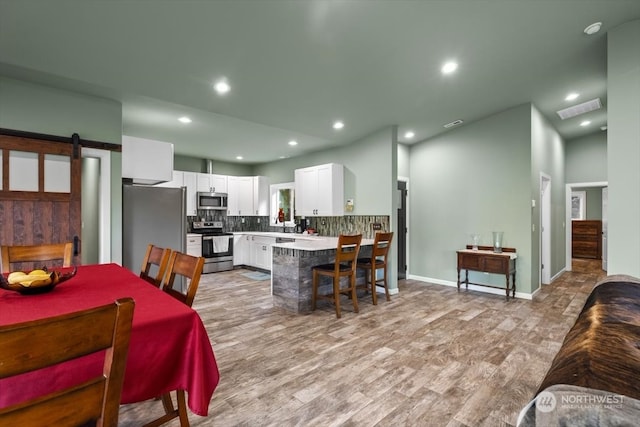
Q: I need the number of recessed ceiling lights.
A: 9